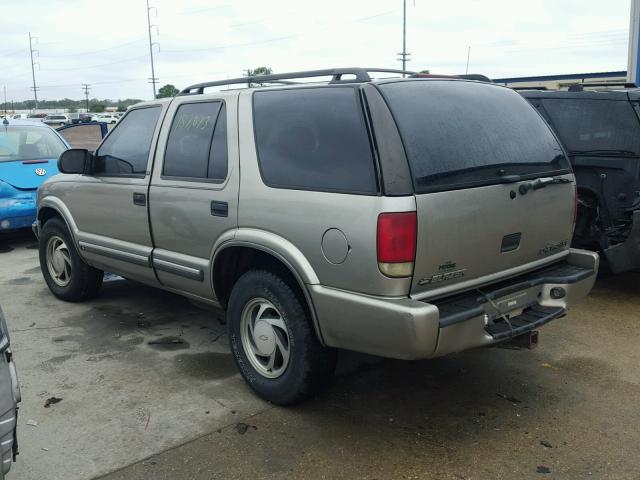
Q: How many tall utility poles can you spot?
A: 3